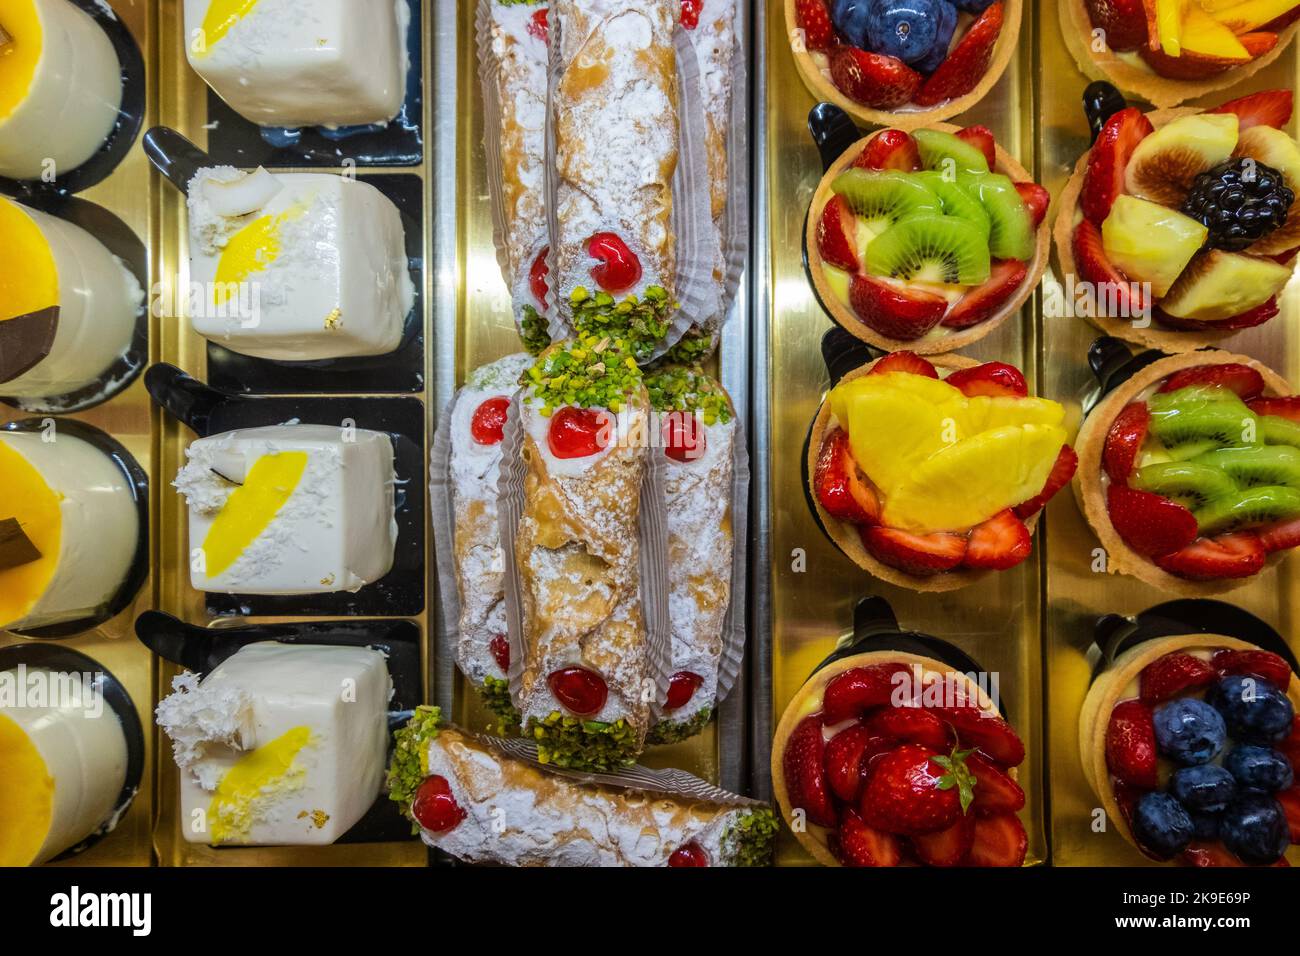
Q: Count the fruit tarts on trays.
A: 8